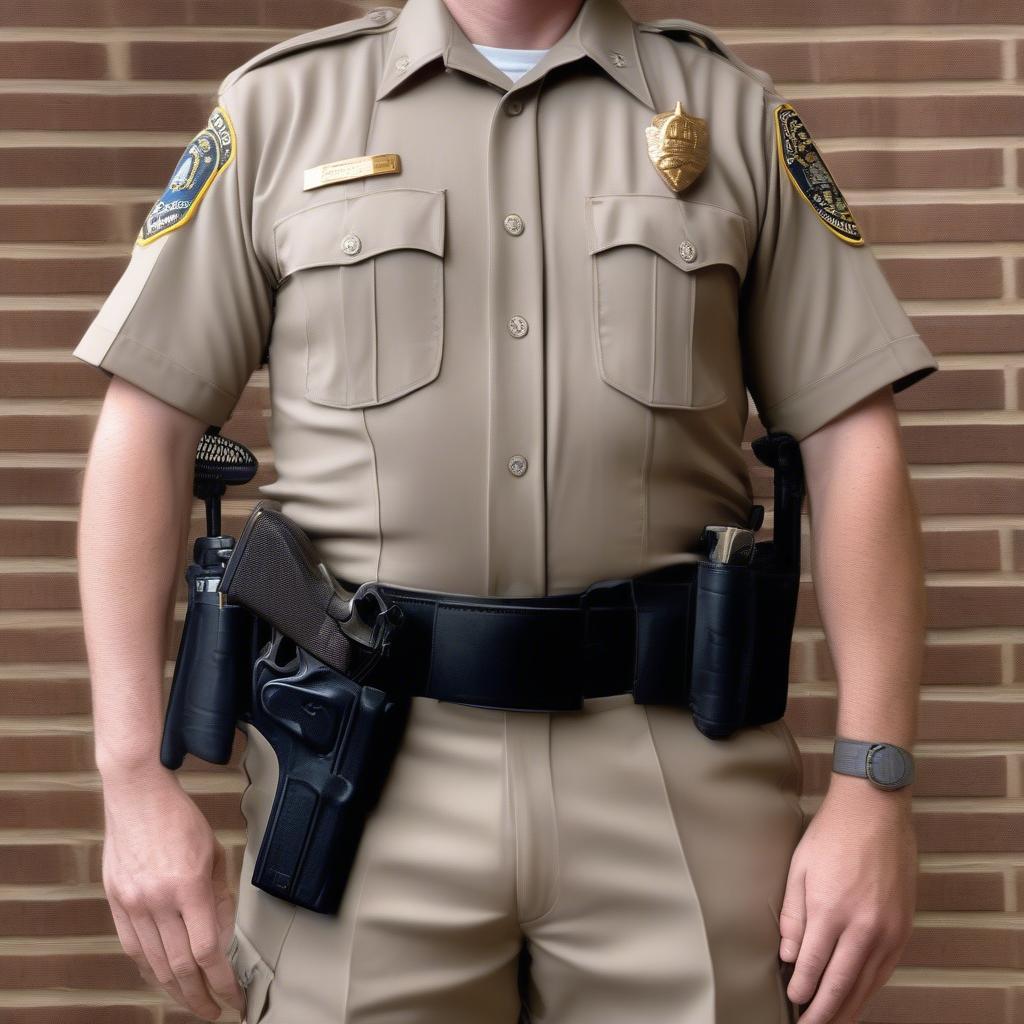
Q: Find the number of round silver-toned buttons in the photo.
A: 5